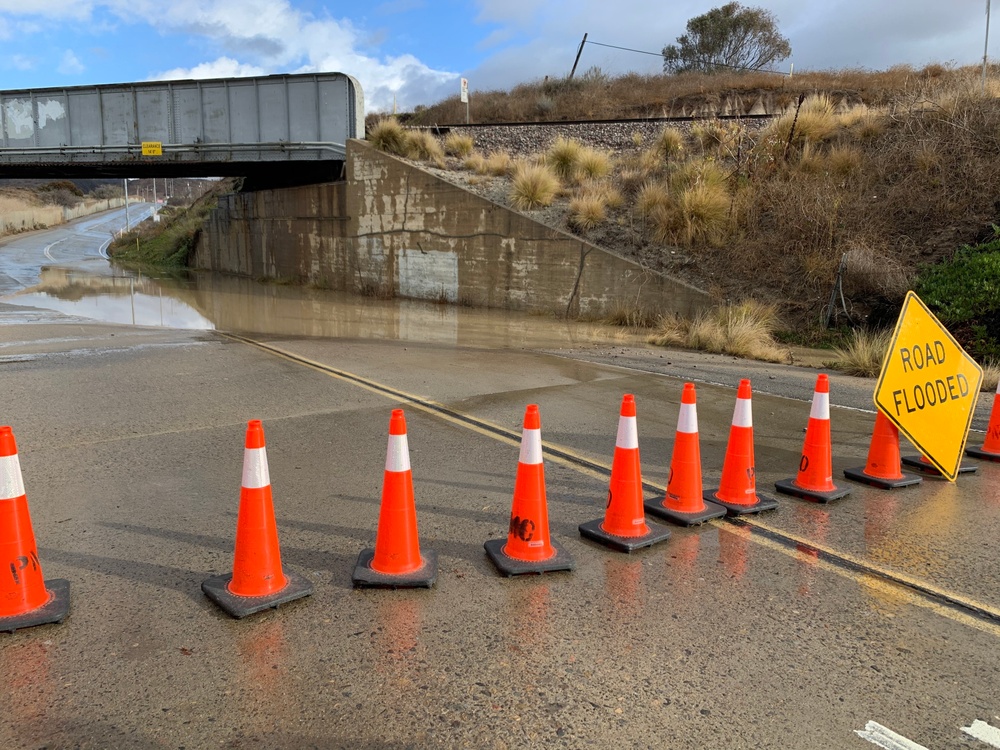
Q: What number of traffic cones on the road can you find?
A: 11